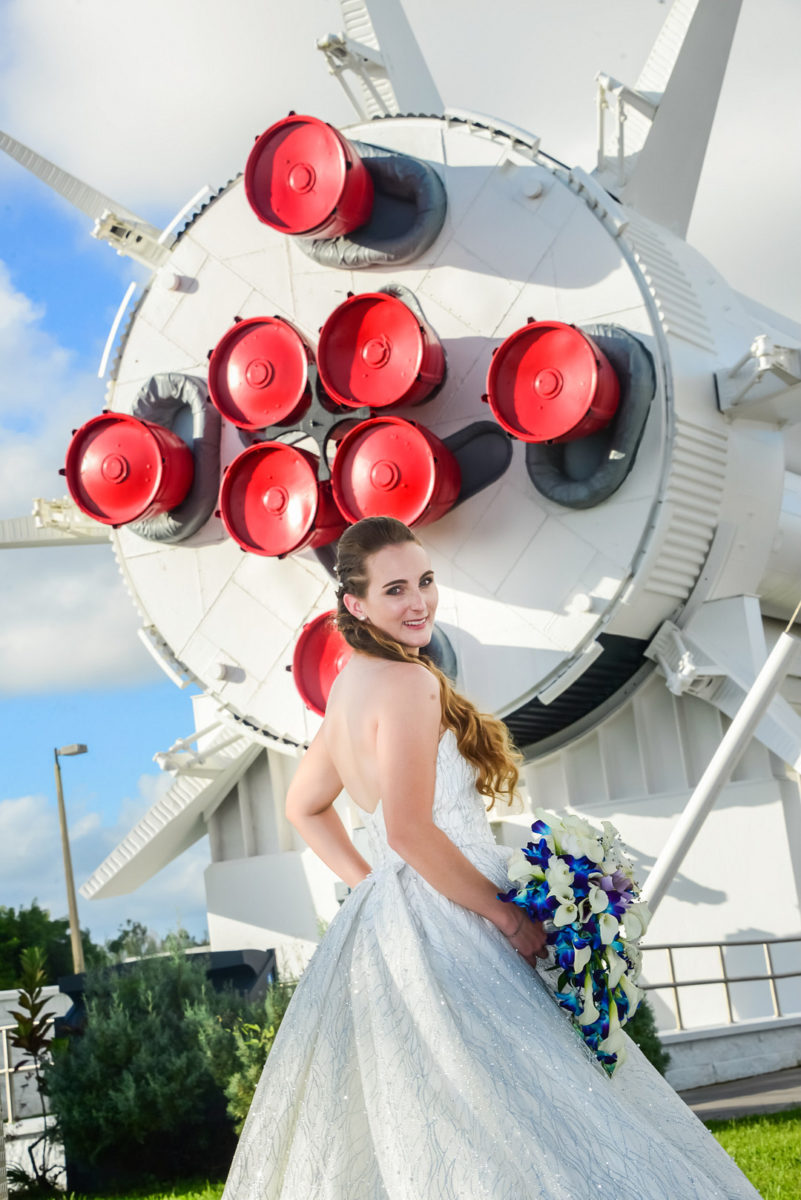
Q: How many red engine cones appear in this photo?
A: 8